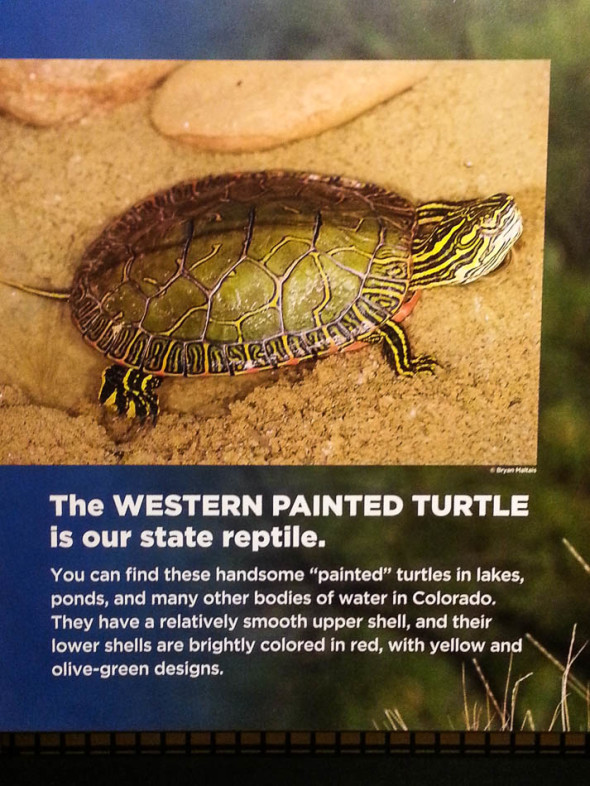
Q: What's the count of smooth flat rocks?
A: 2